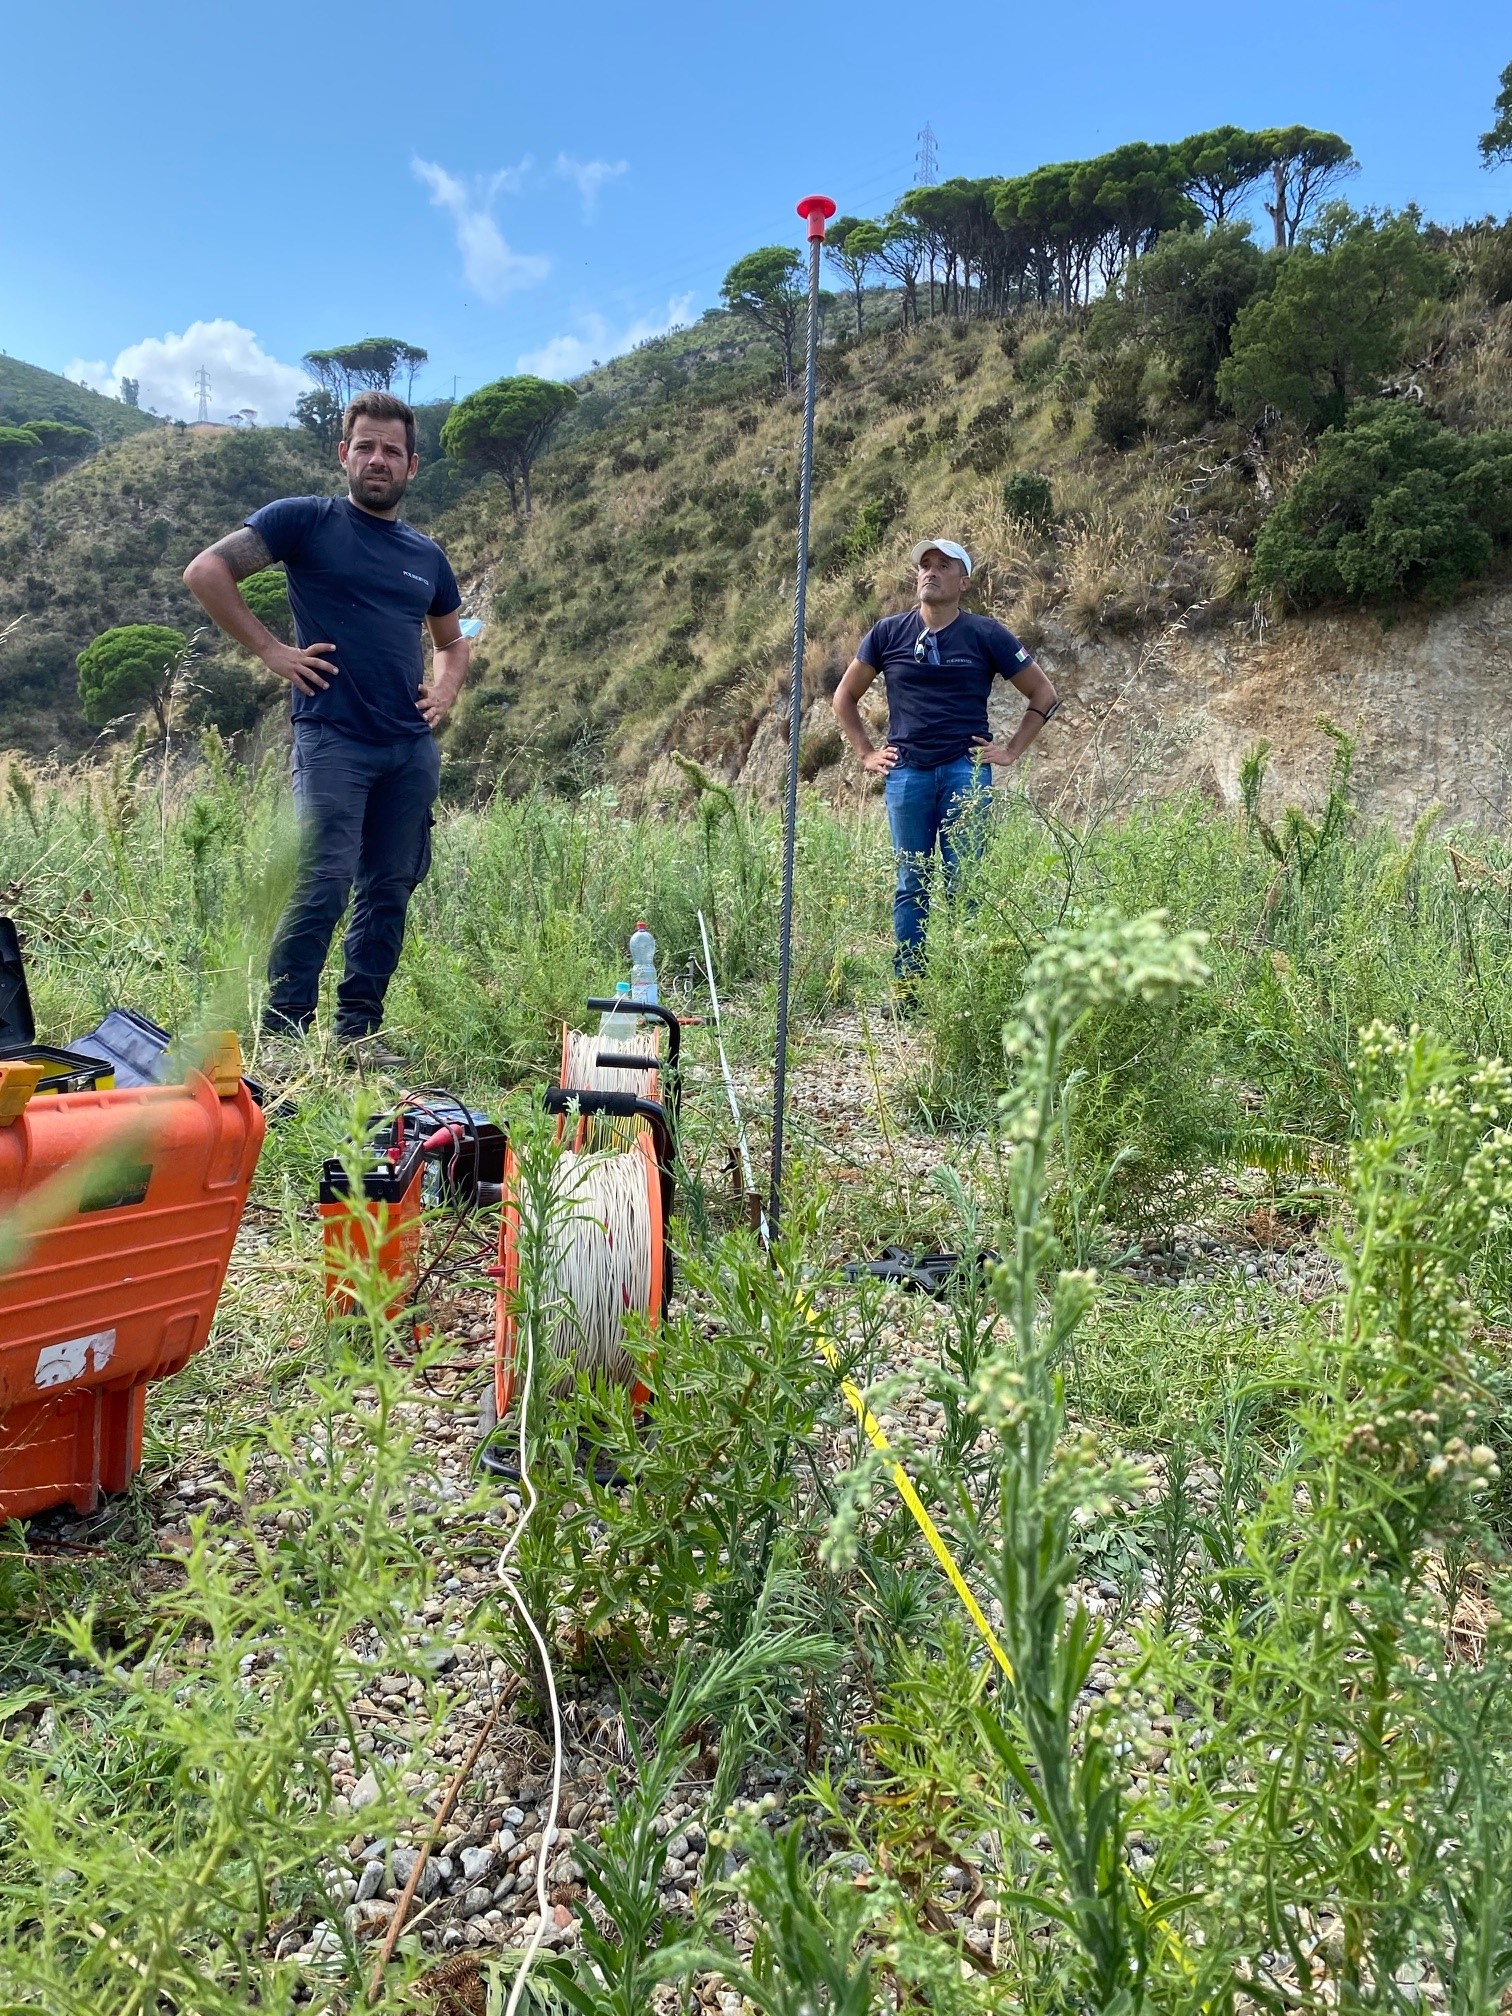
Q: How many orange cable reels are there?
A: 3